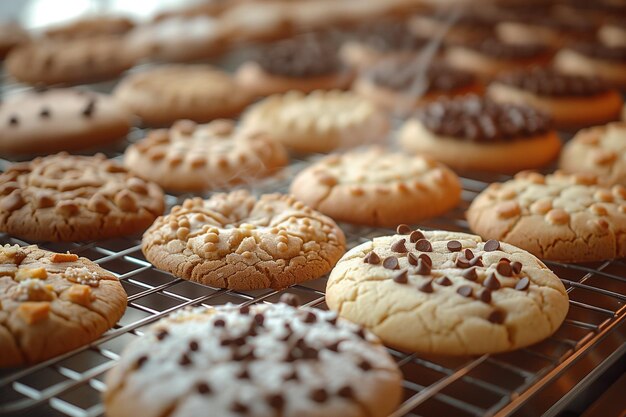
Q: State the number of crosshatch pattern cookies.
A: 0